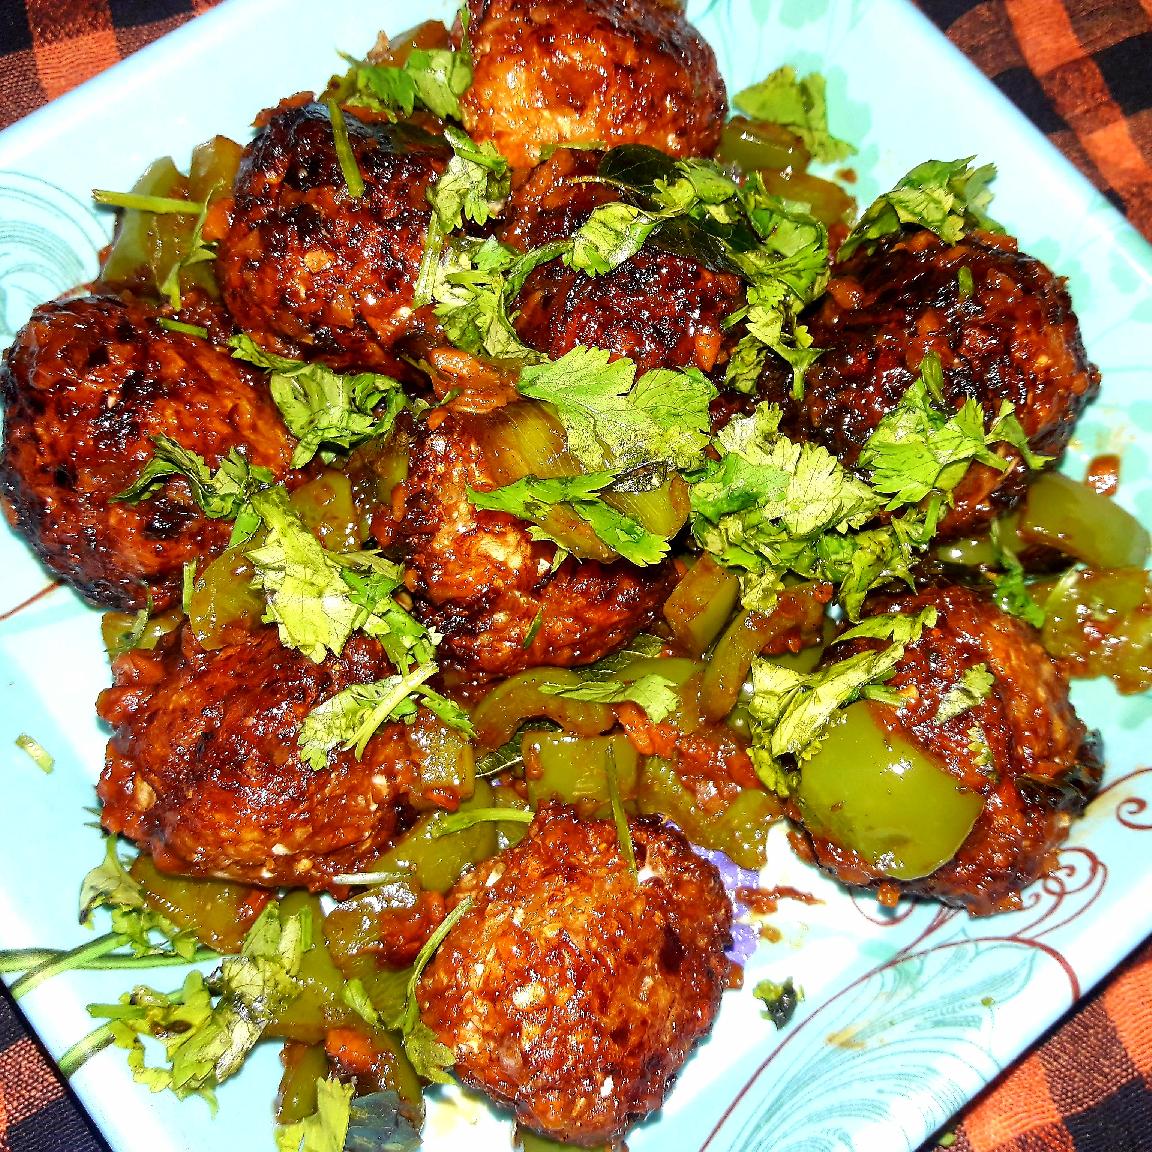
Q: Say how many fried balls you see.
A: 9